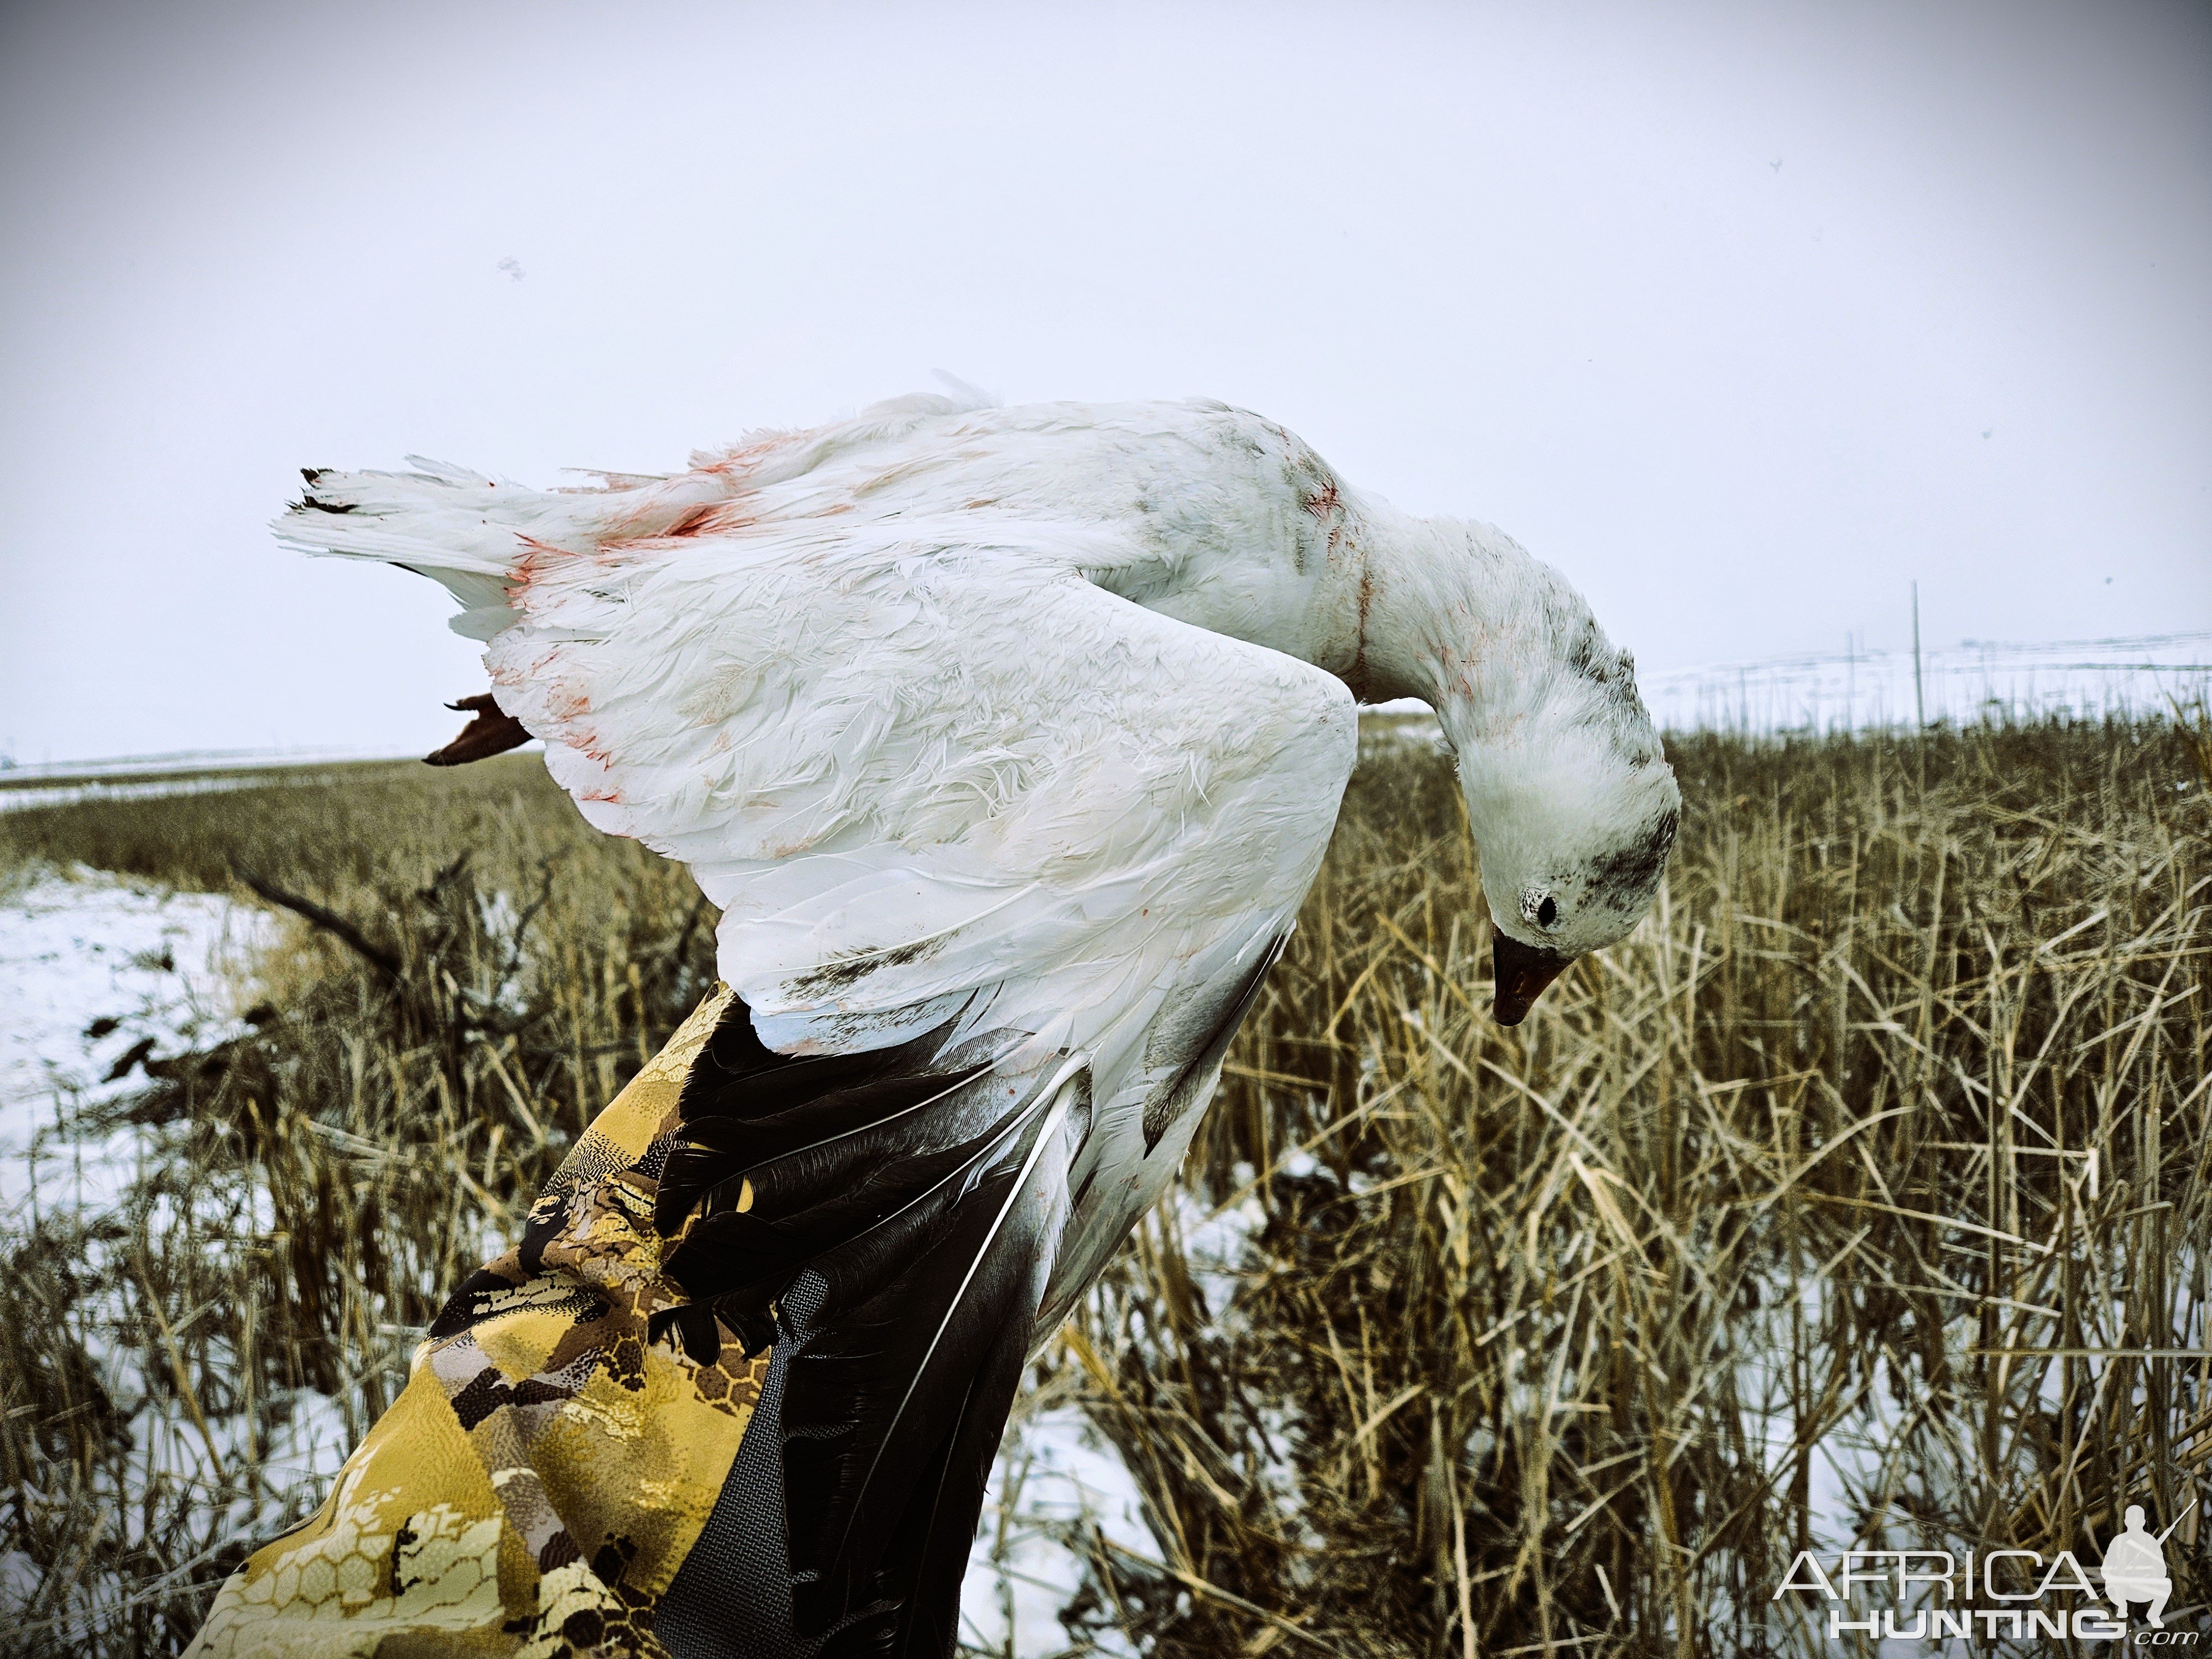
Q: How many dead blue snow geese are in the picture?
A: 1